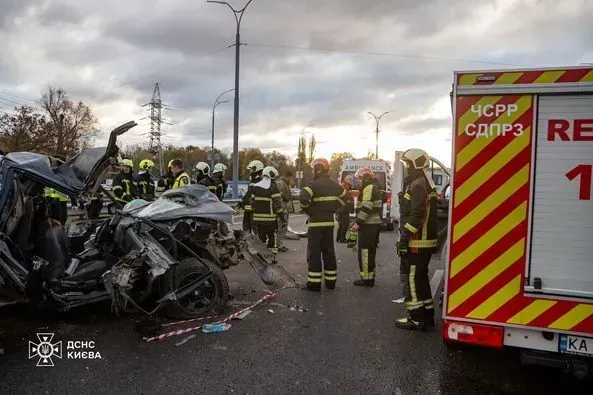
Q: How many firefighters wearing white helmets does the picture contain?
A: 5